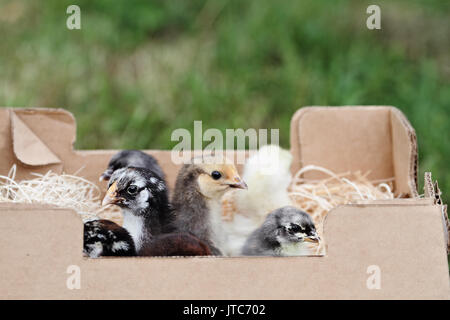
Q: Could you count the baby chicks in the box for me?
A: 7